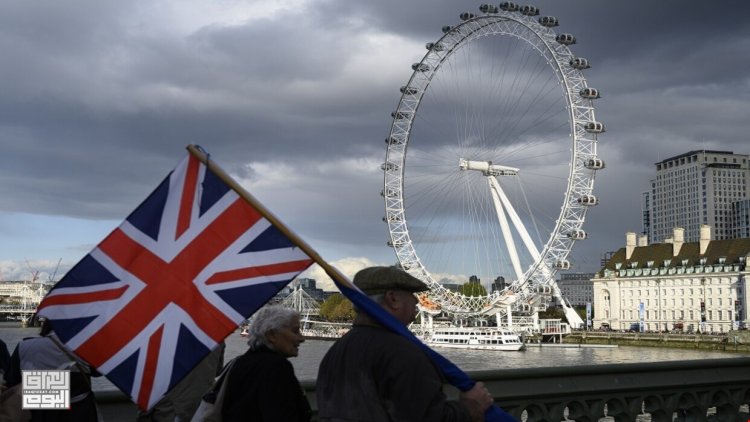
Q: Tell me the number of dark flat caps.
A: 1